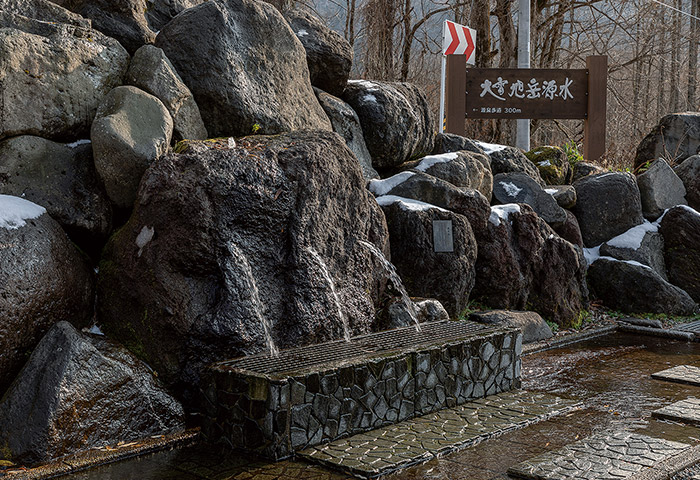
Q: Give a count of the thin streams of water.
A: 3